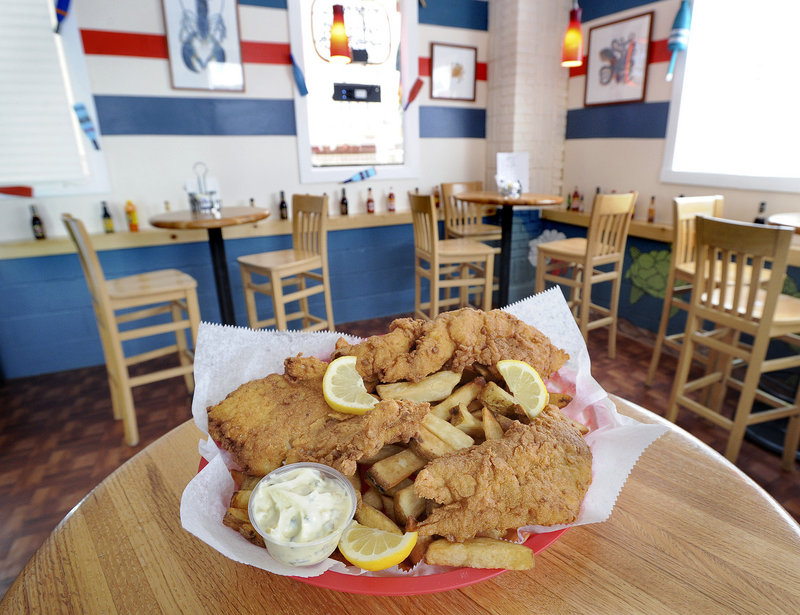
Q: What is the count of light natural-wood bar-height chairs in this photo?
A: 7